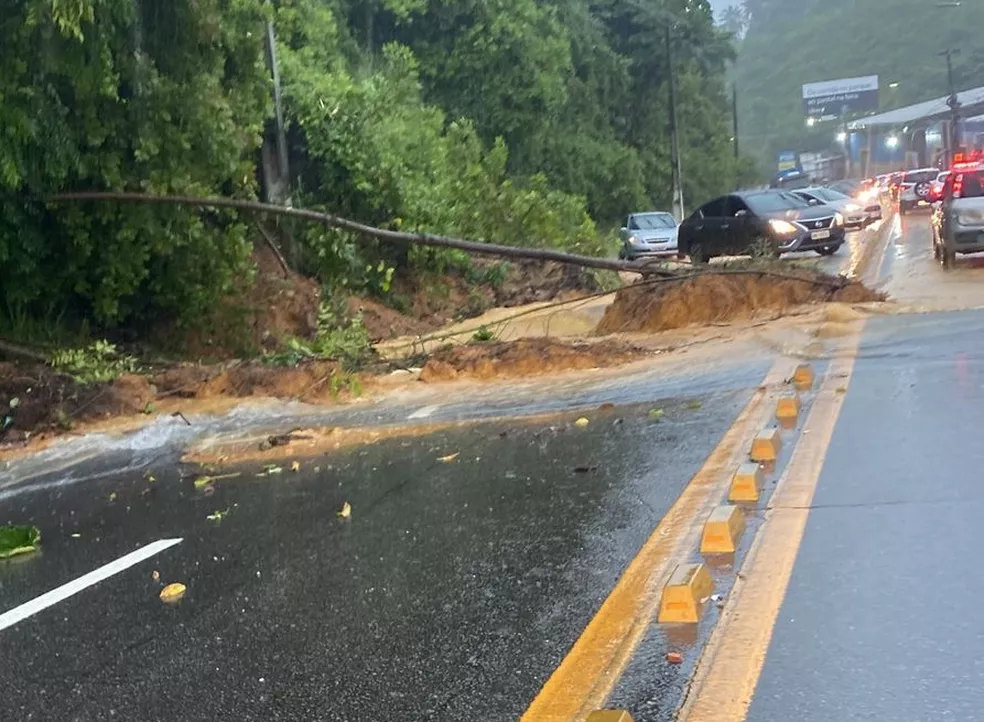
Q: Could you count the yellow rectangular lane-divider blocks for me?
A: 7